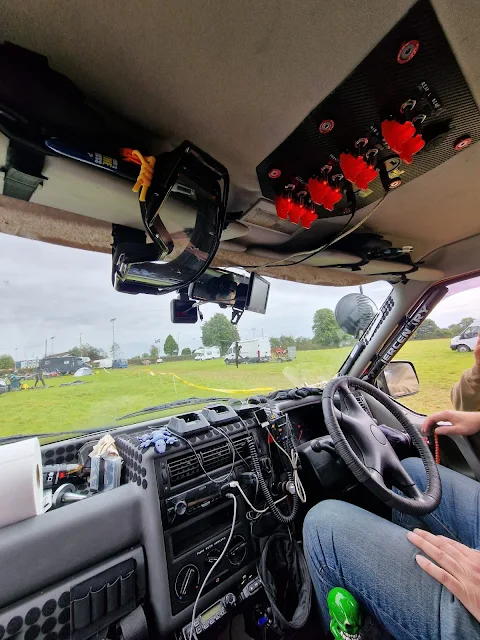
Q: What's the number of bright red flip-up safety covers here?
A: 9